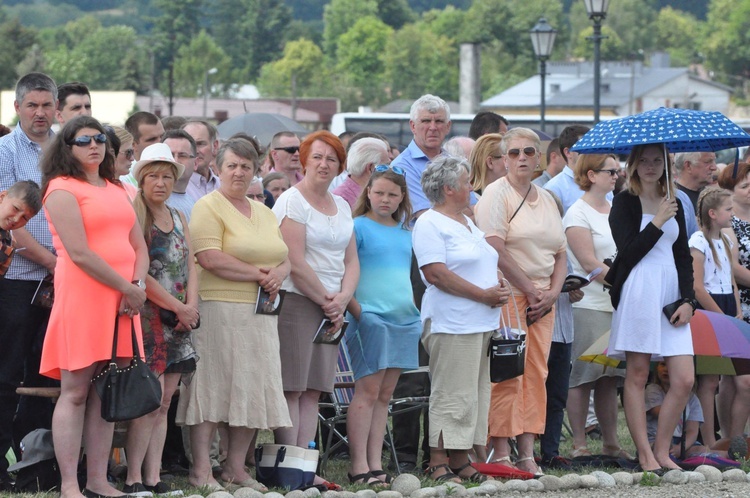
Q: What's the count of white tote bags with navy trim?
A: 1